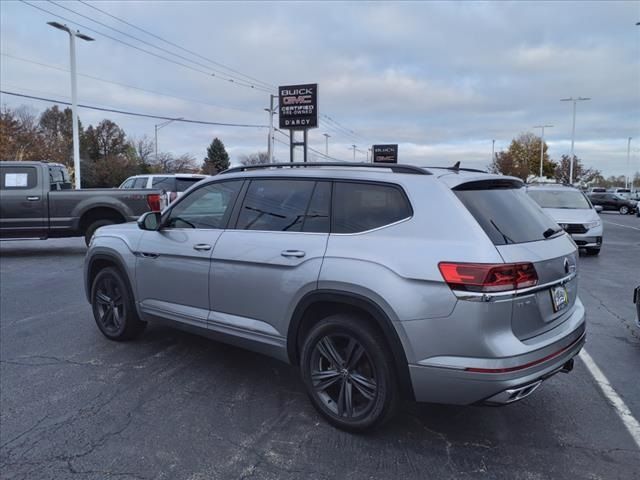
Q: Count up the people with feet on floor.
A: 0